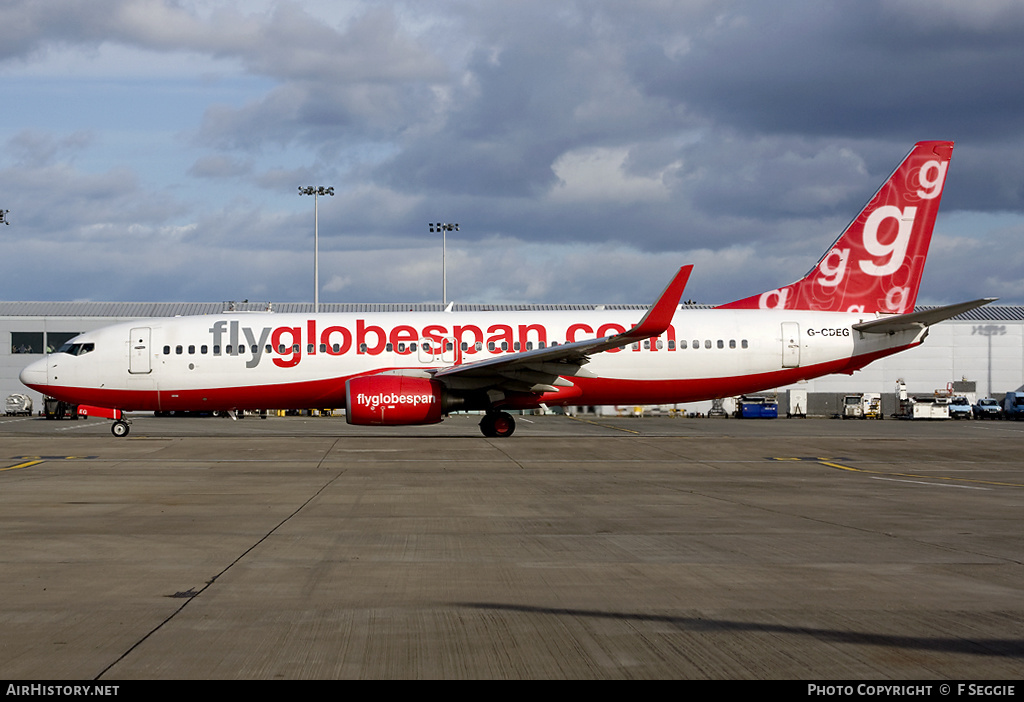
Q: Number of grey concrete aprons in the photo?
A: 1